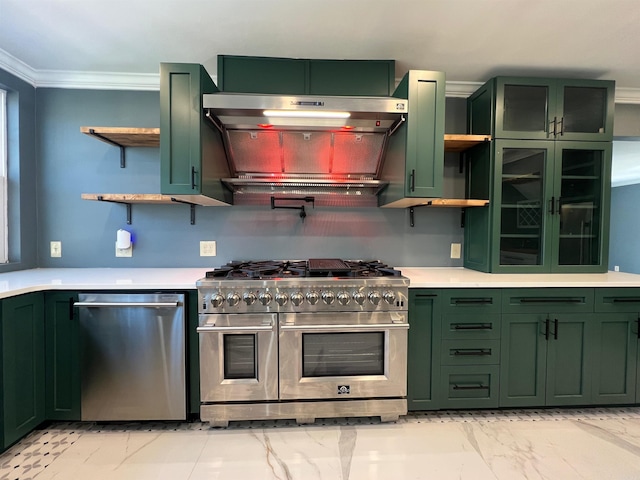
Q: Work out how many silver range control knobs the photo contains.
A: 12